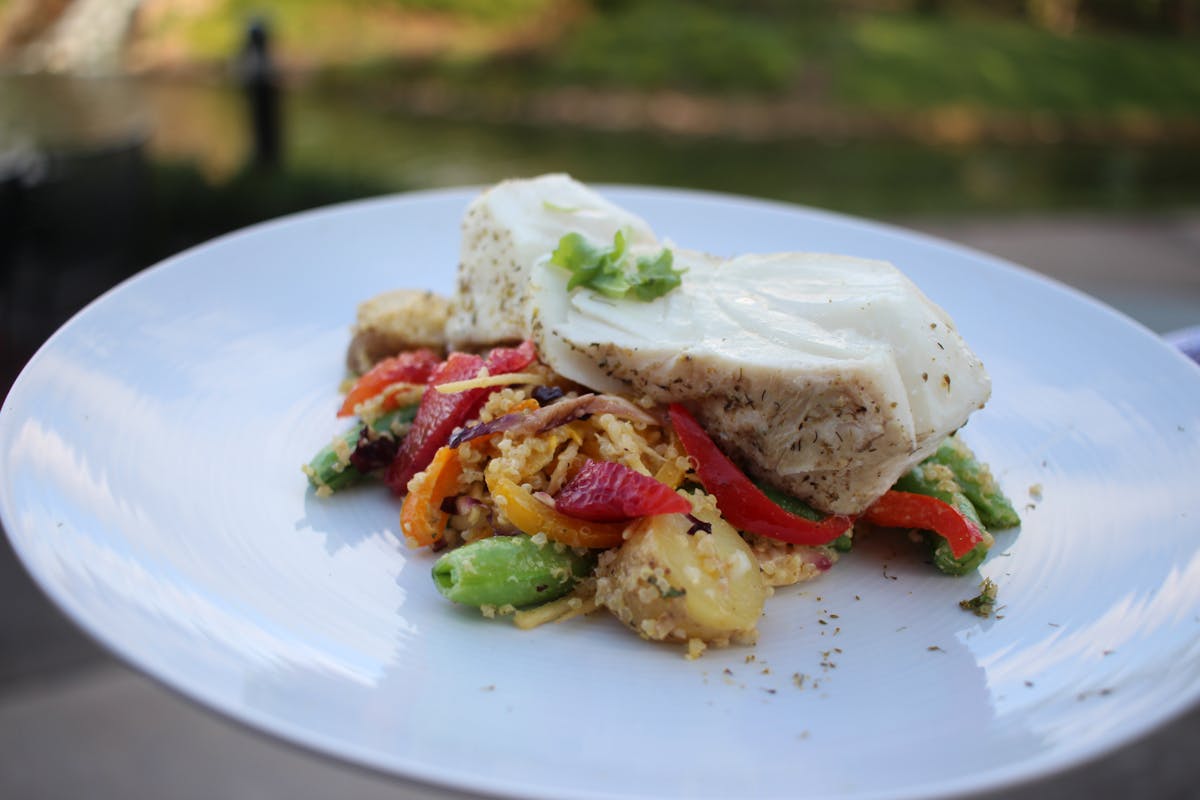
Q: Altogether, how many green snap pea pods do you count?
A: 5